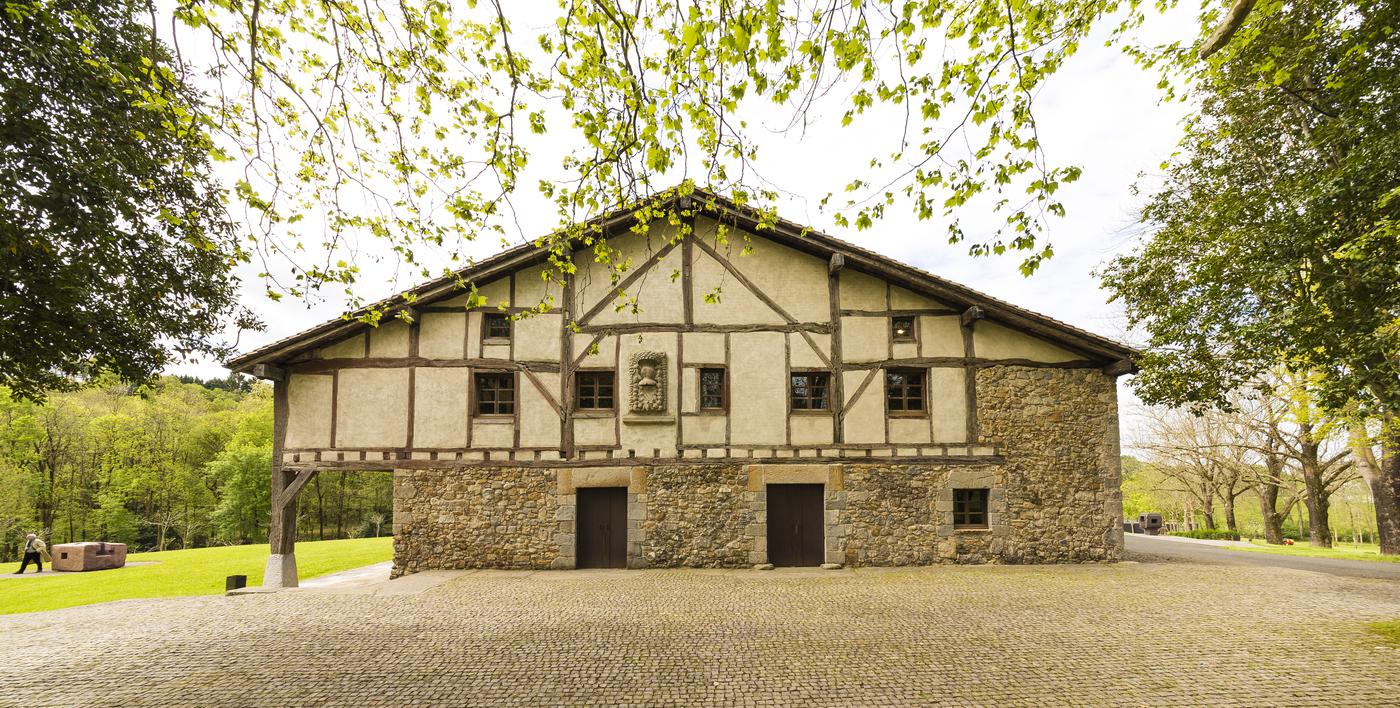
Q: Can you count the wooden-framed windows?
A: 8